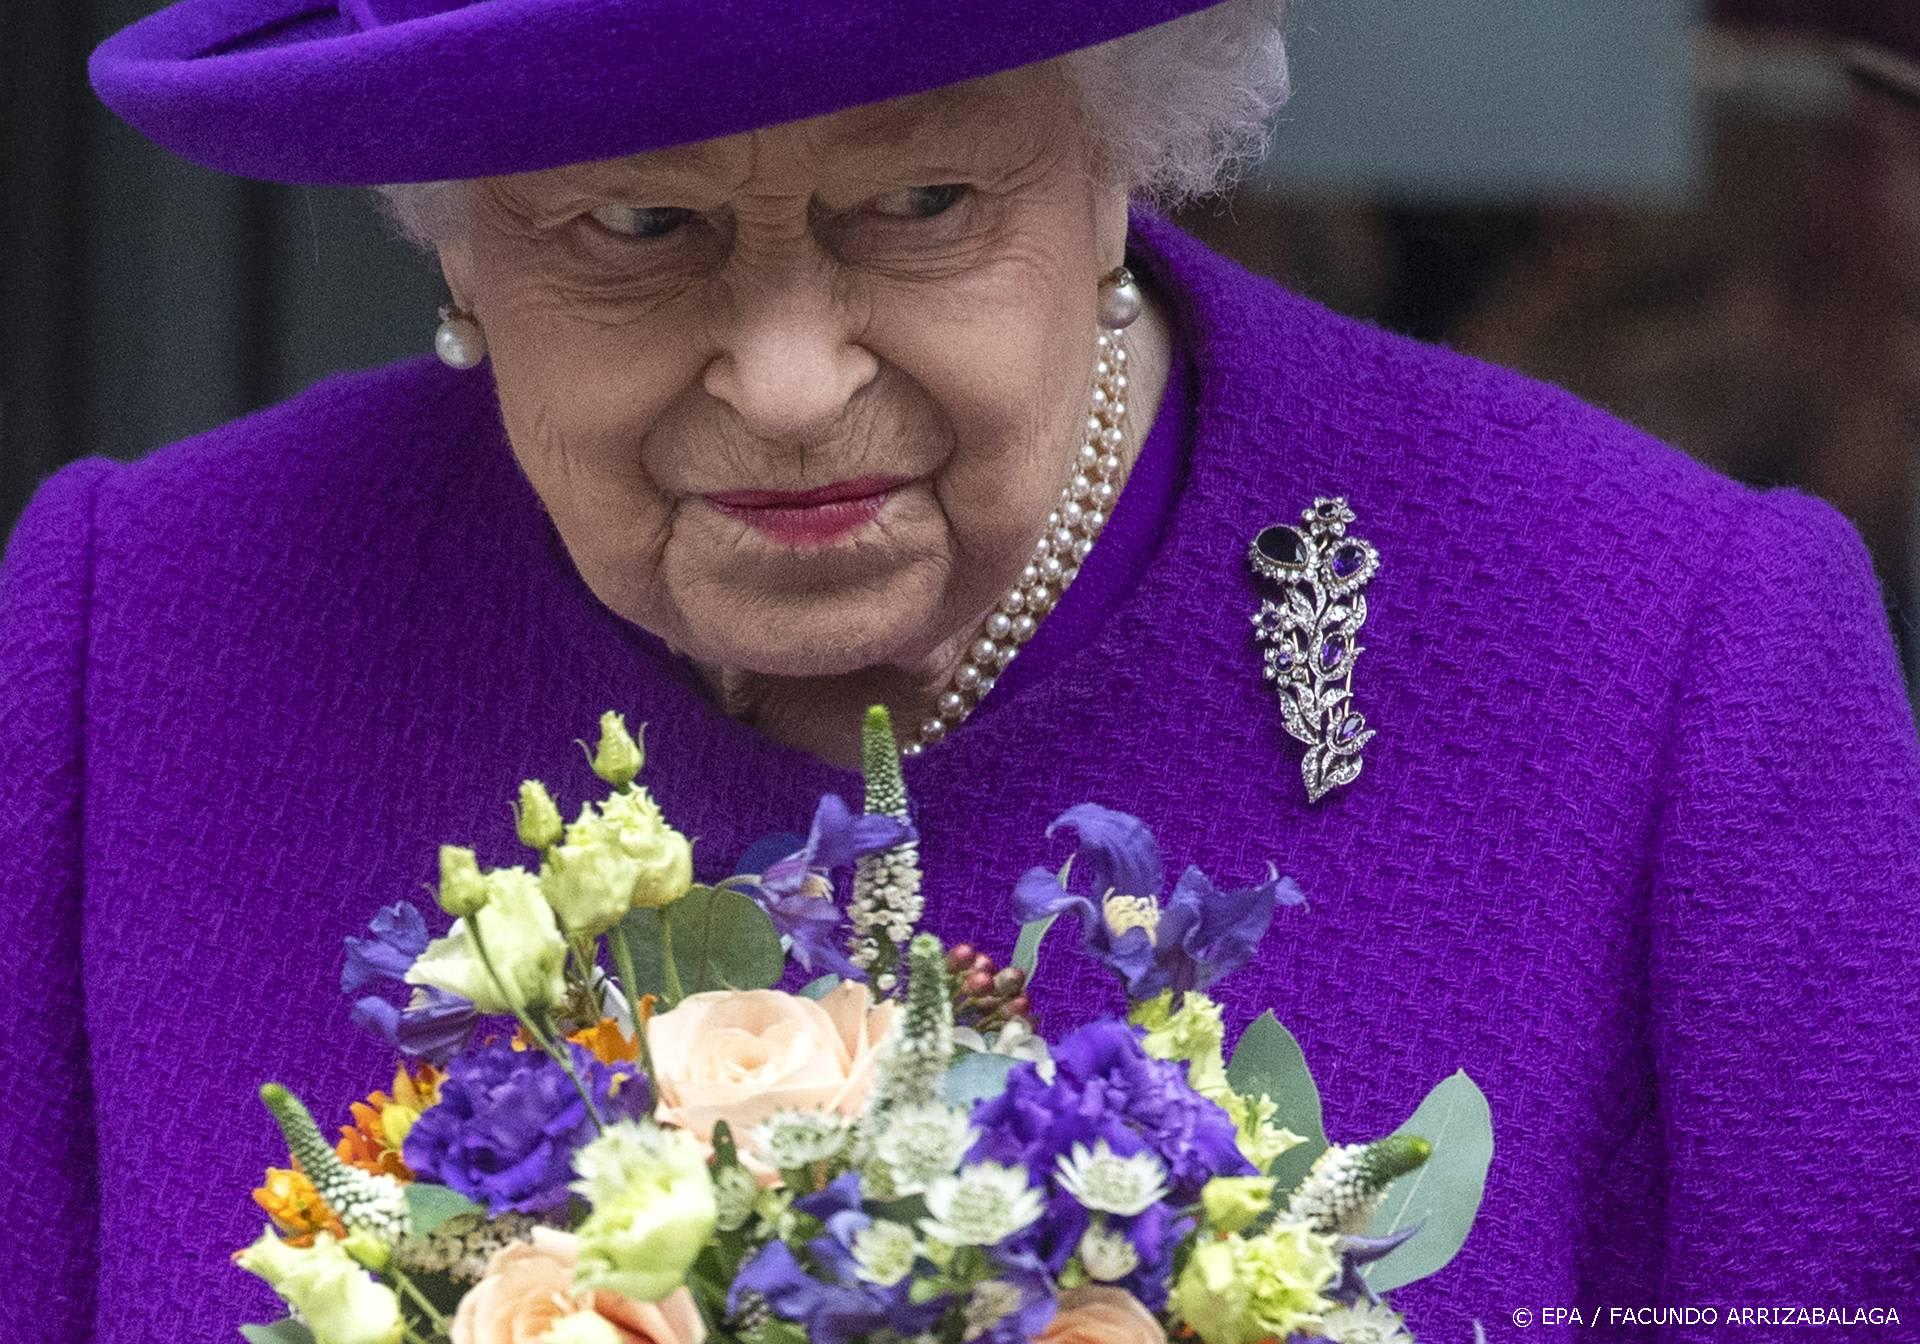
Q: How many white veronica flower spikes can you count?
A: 4